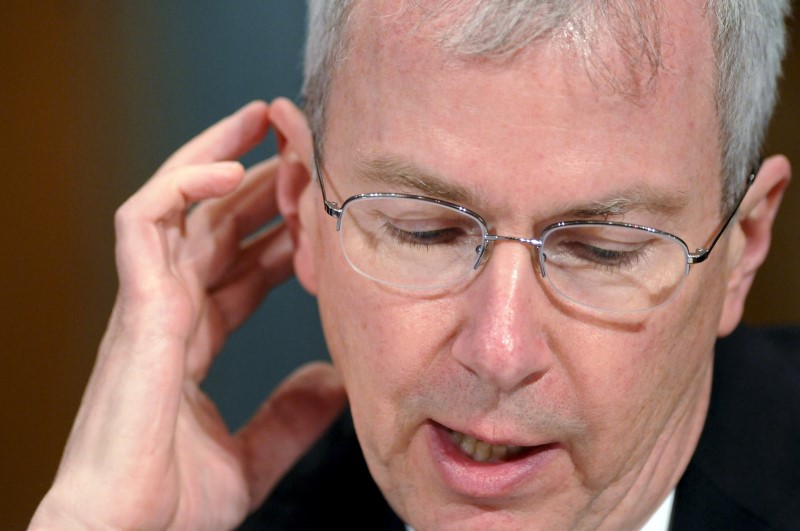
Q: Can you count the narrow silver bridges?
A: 1